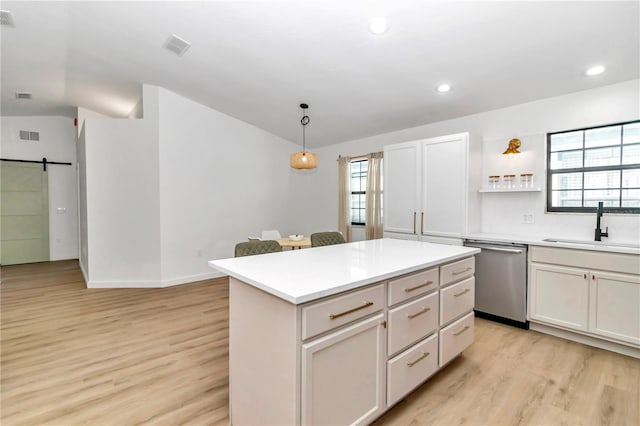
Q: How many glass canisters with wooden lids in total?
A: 3